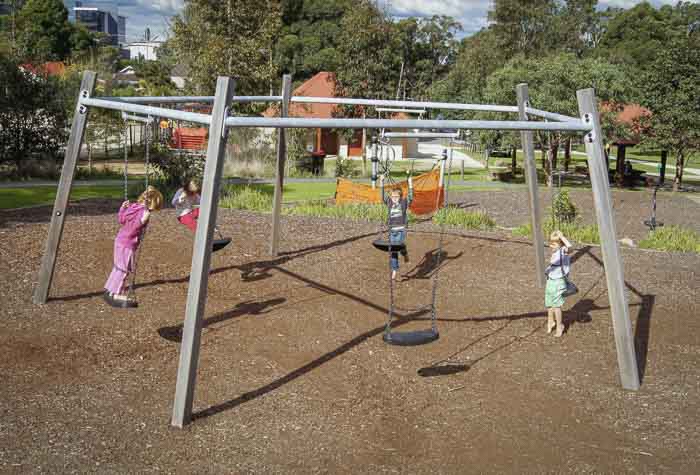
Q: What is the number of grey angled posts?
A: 5